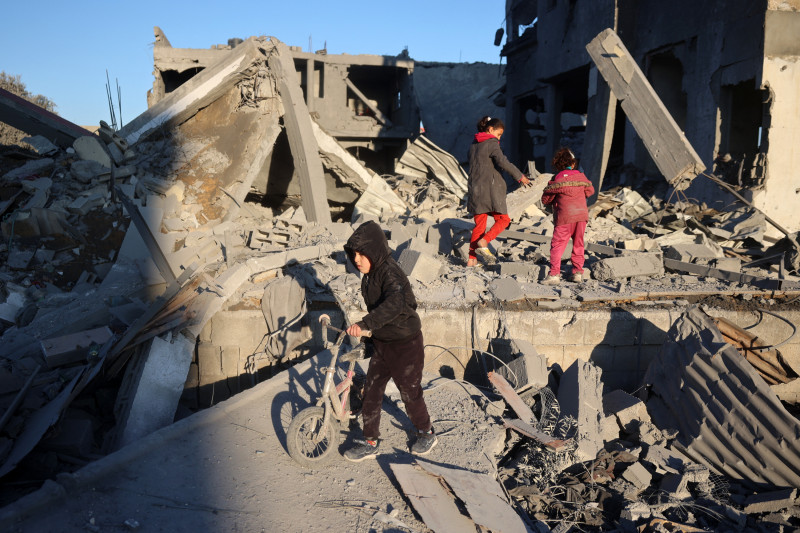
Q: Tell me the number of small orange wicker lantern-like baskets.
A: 0